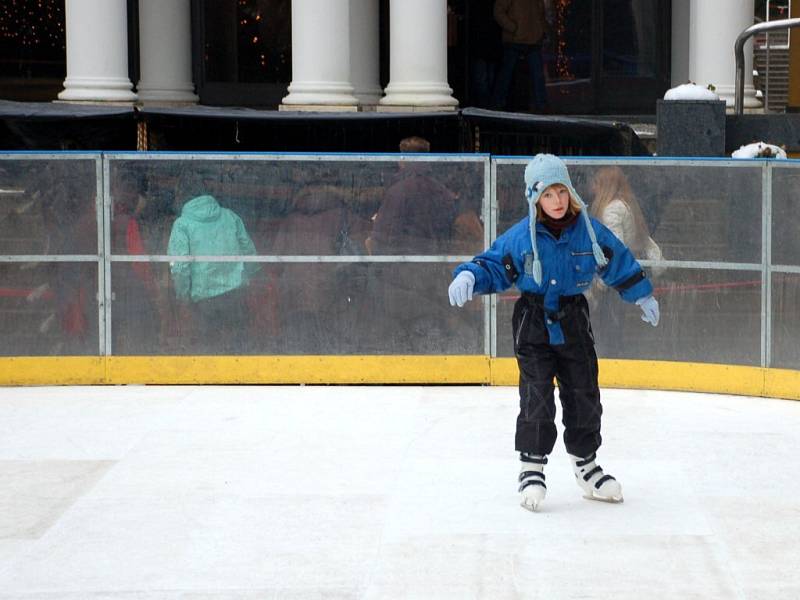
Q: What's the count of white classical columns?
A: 6